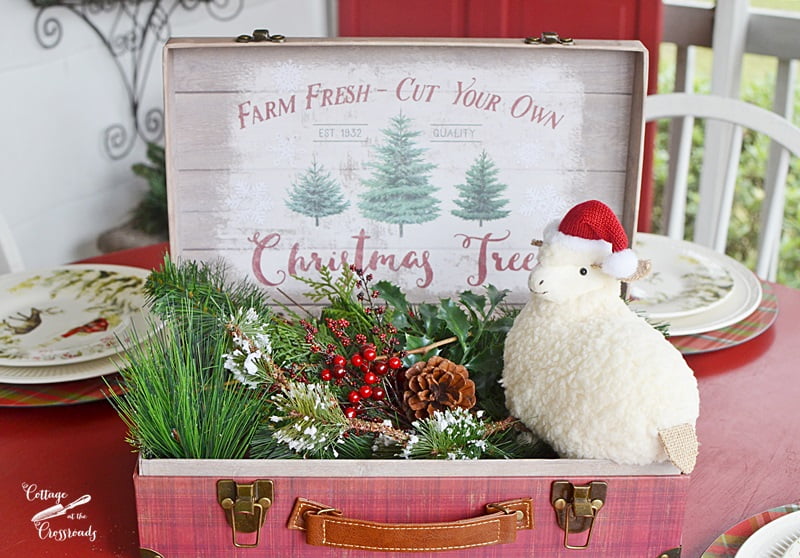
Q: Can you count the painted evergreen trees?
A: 3